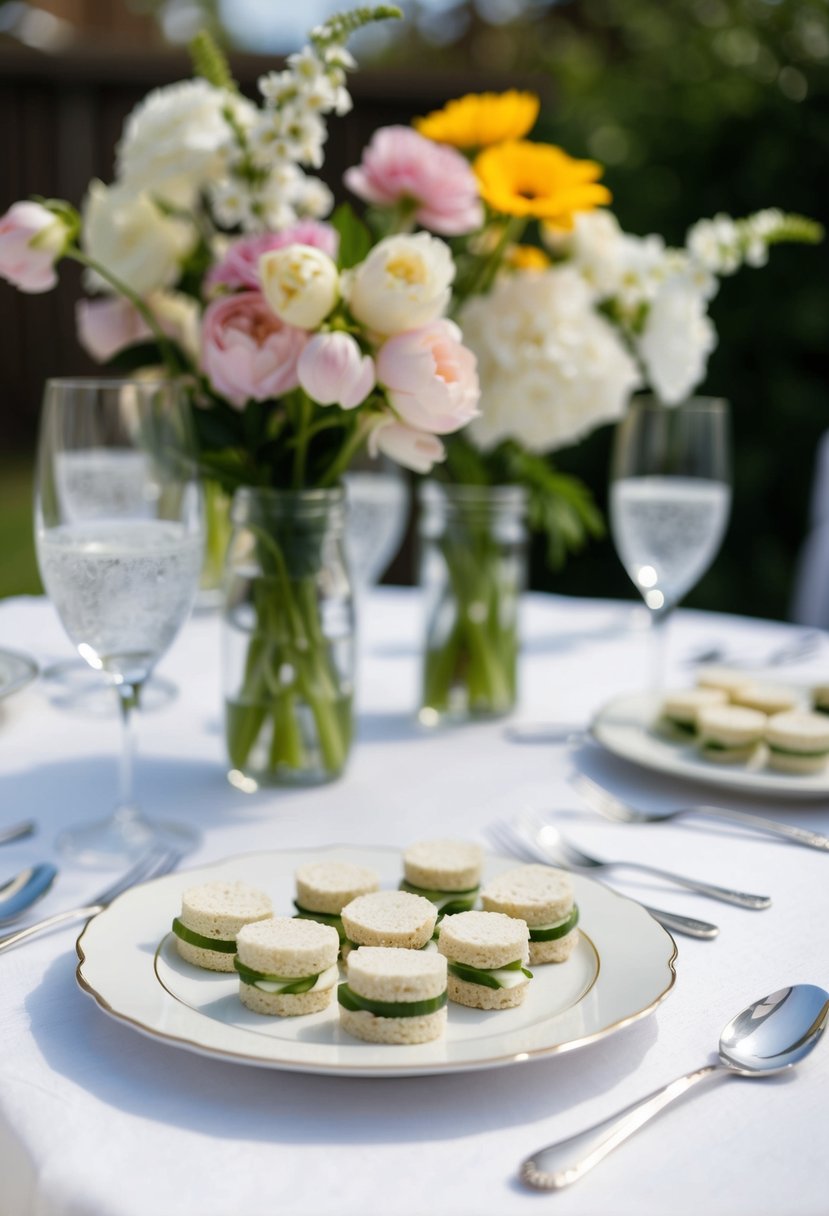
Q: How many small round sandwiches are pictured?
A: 14